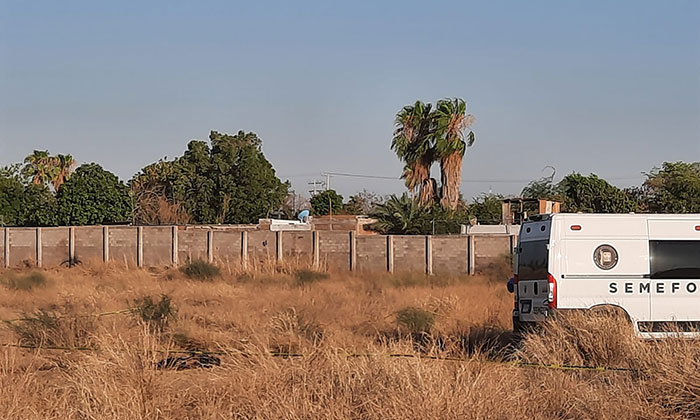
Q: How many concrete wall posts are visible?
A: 15